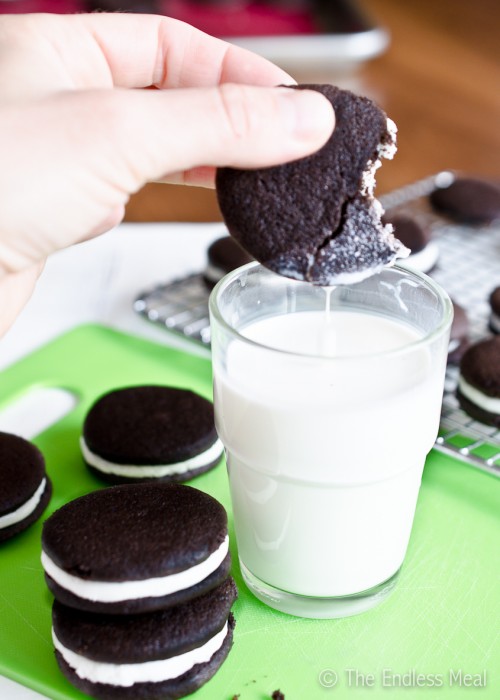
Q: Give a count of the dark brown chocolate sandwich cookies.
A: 11